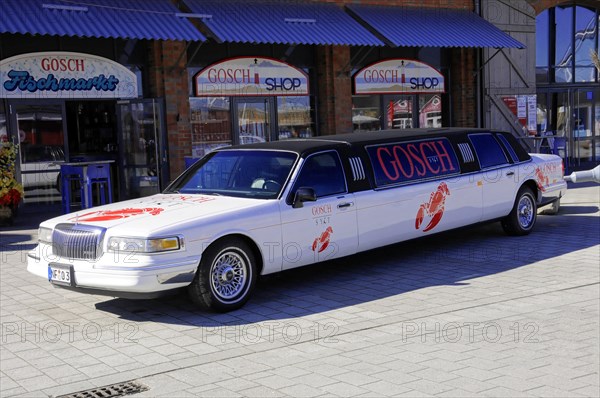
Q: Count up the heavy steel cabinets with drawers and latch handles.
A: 0